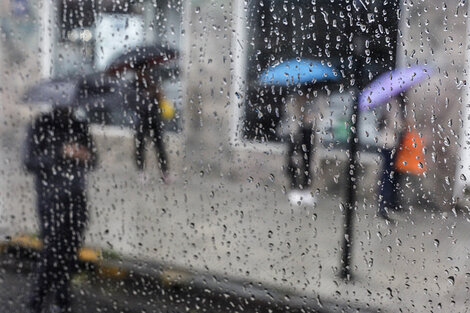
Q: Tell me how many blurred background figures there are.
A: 4